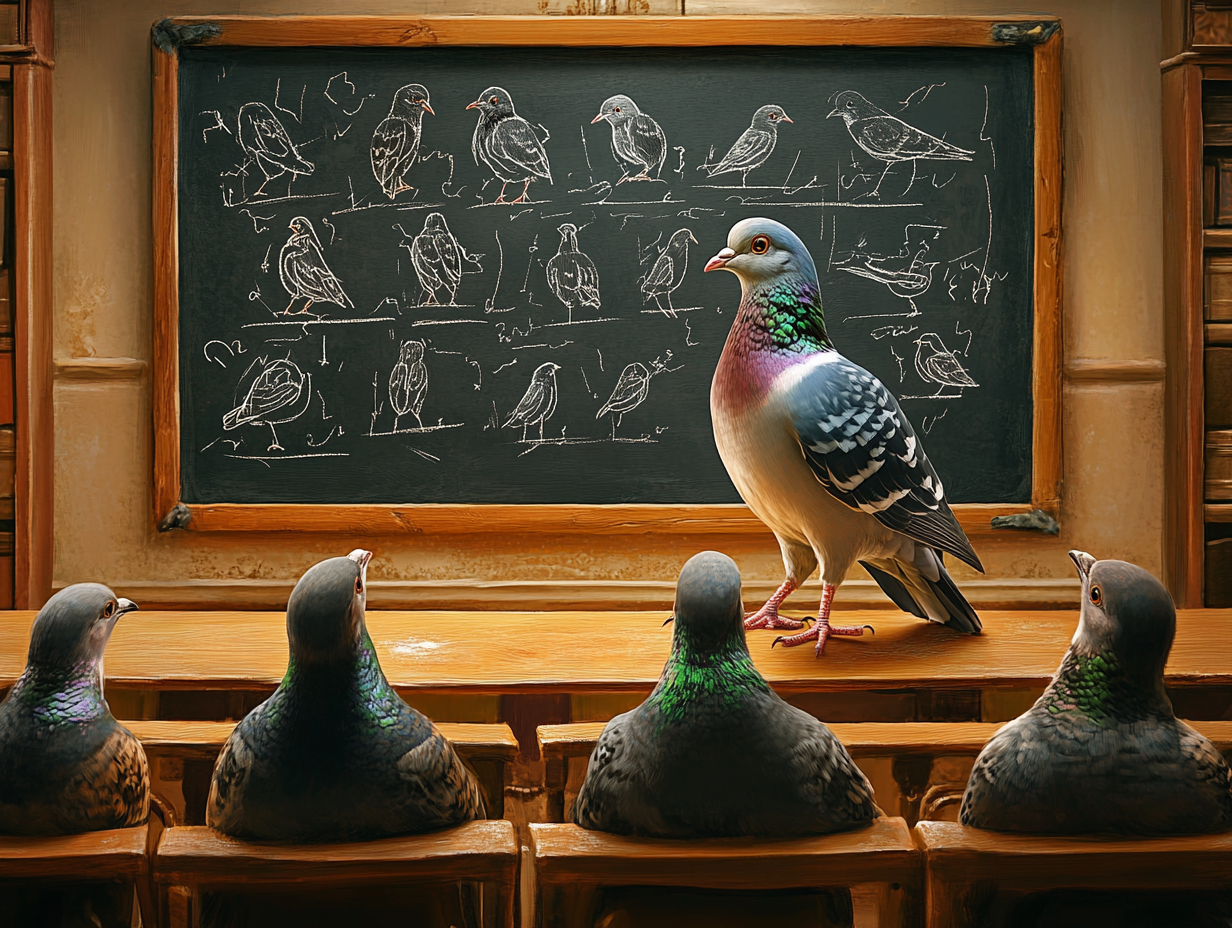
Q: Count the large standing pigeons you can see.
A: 1